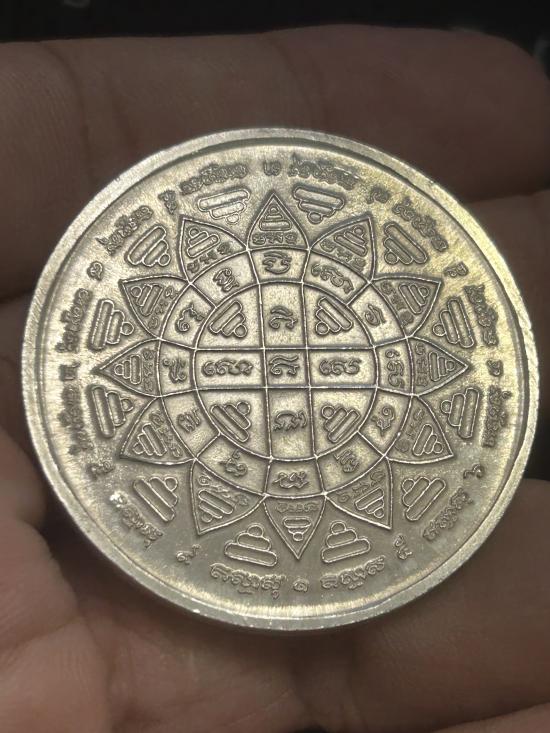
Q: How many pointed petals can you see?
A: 12